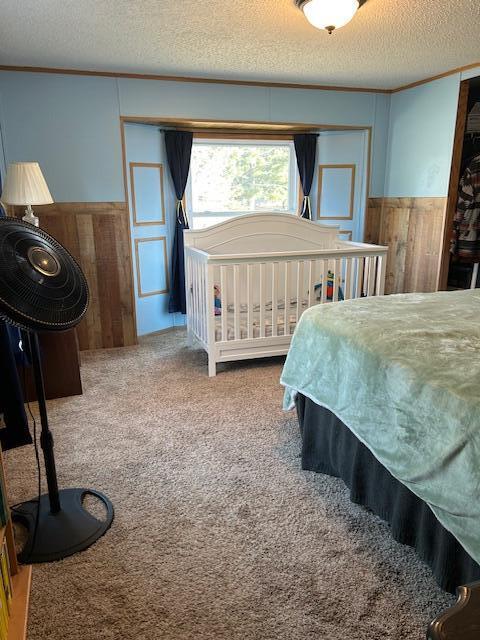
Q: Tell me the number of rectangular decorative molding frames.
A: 4